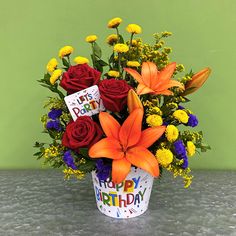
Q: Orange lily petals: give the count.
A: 12